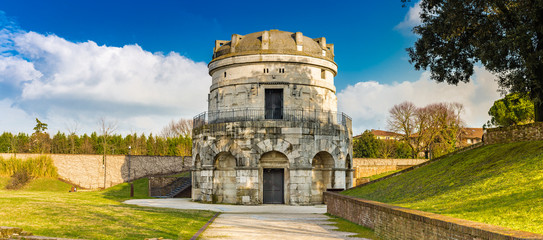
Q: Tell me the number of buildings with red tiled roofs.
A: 2